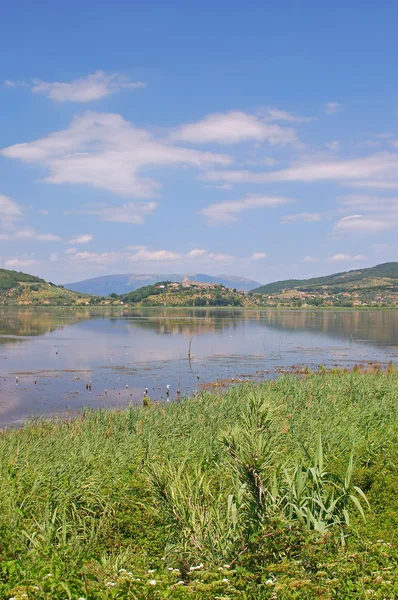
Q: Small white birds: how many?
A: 7